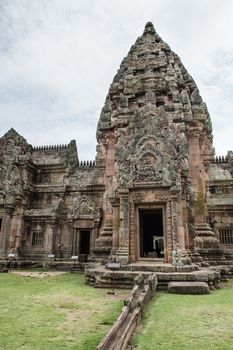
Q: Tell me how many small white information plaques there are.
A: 4